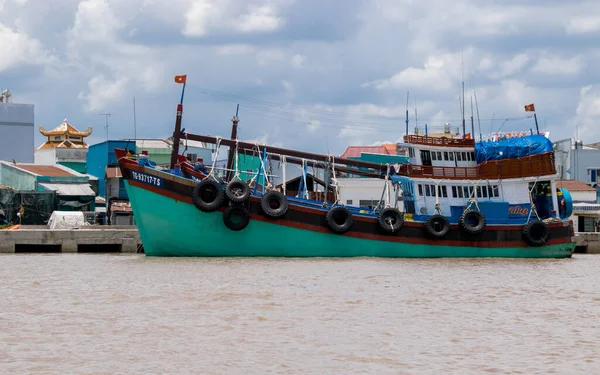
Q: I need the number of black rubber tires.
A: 9